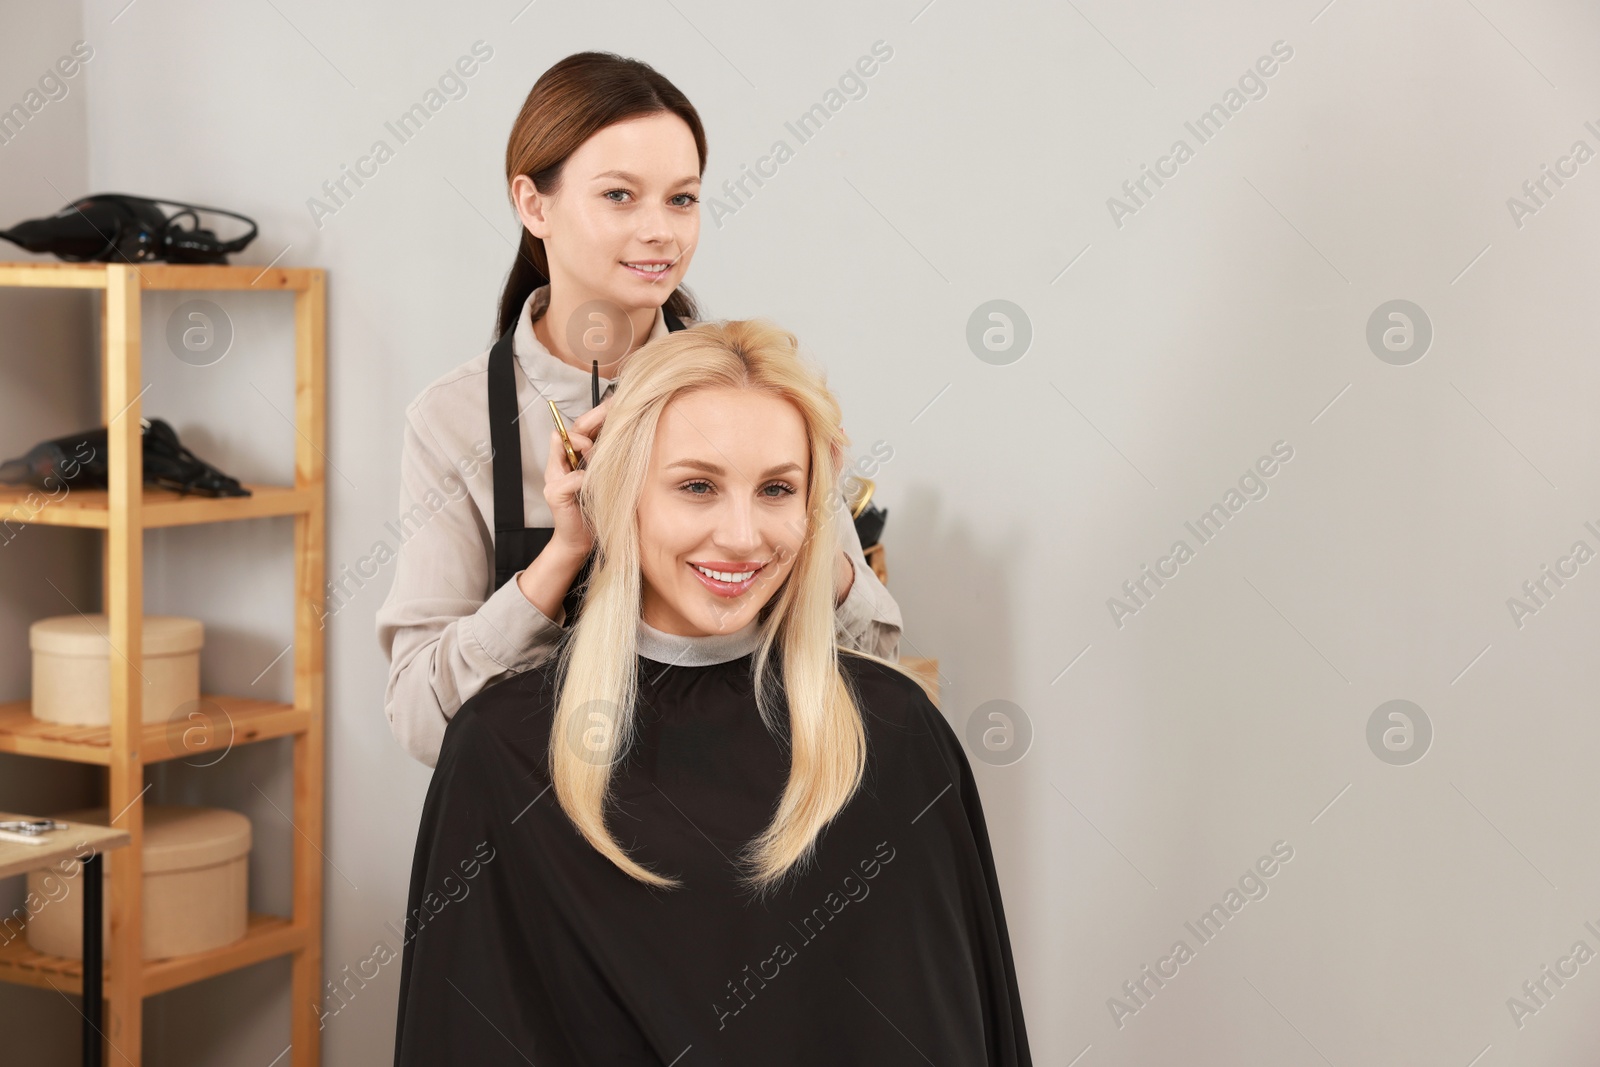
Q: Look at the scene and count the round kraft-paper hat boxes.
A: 2